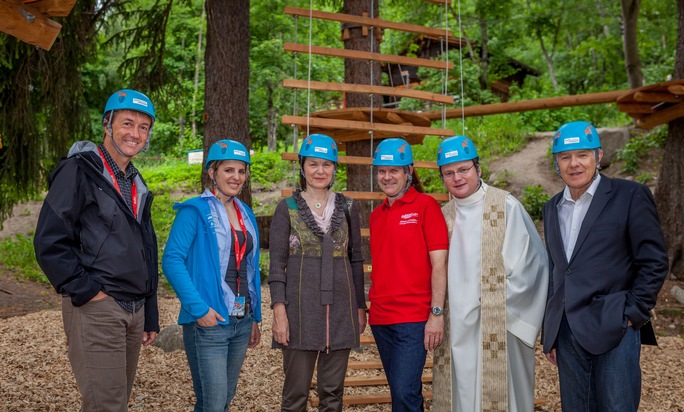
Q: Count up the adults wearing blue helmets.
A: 6